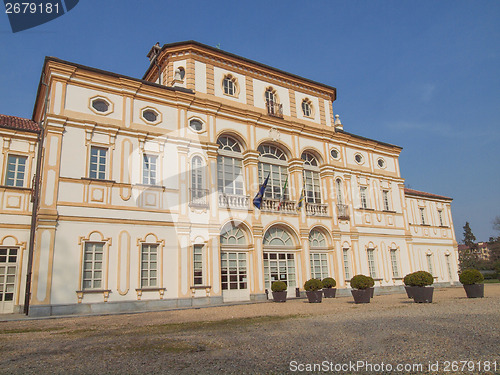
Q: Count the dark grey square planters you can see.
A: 8